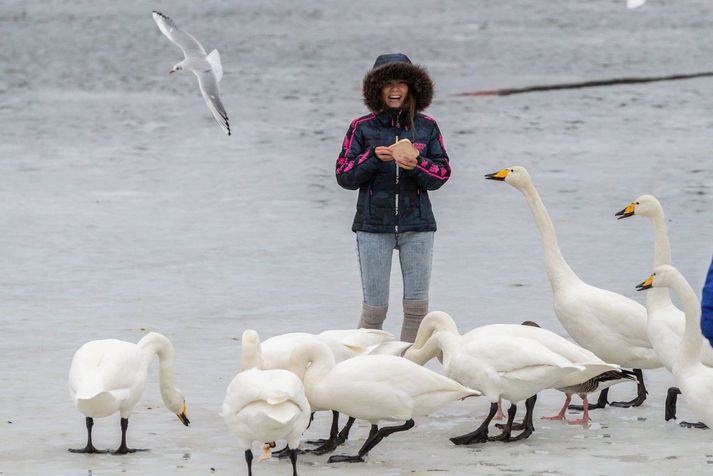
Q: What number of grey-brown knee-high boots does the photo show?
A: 2